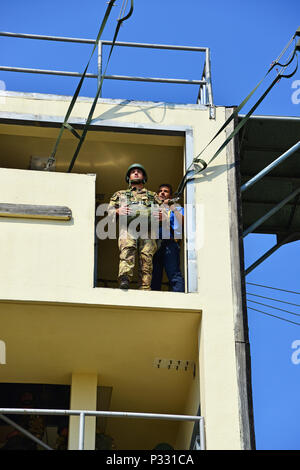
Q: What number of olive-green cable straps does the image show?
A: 4